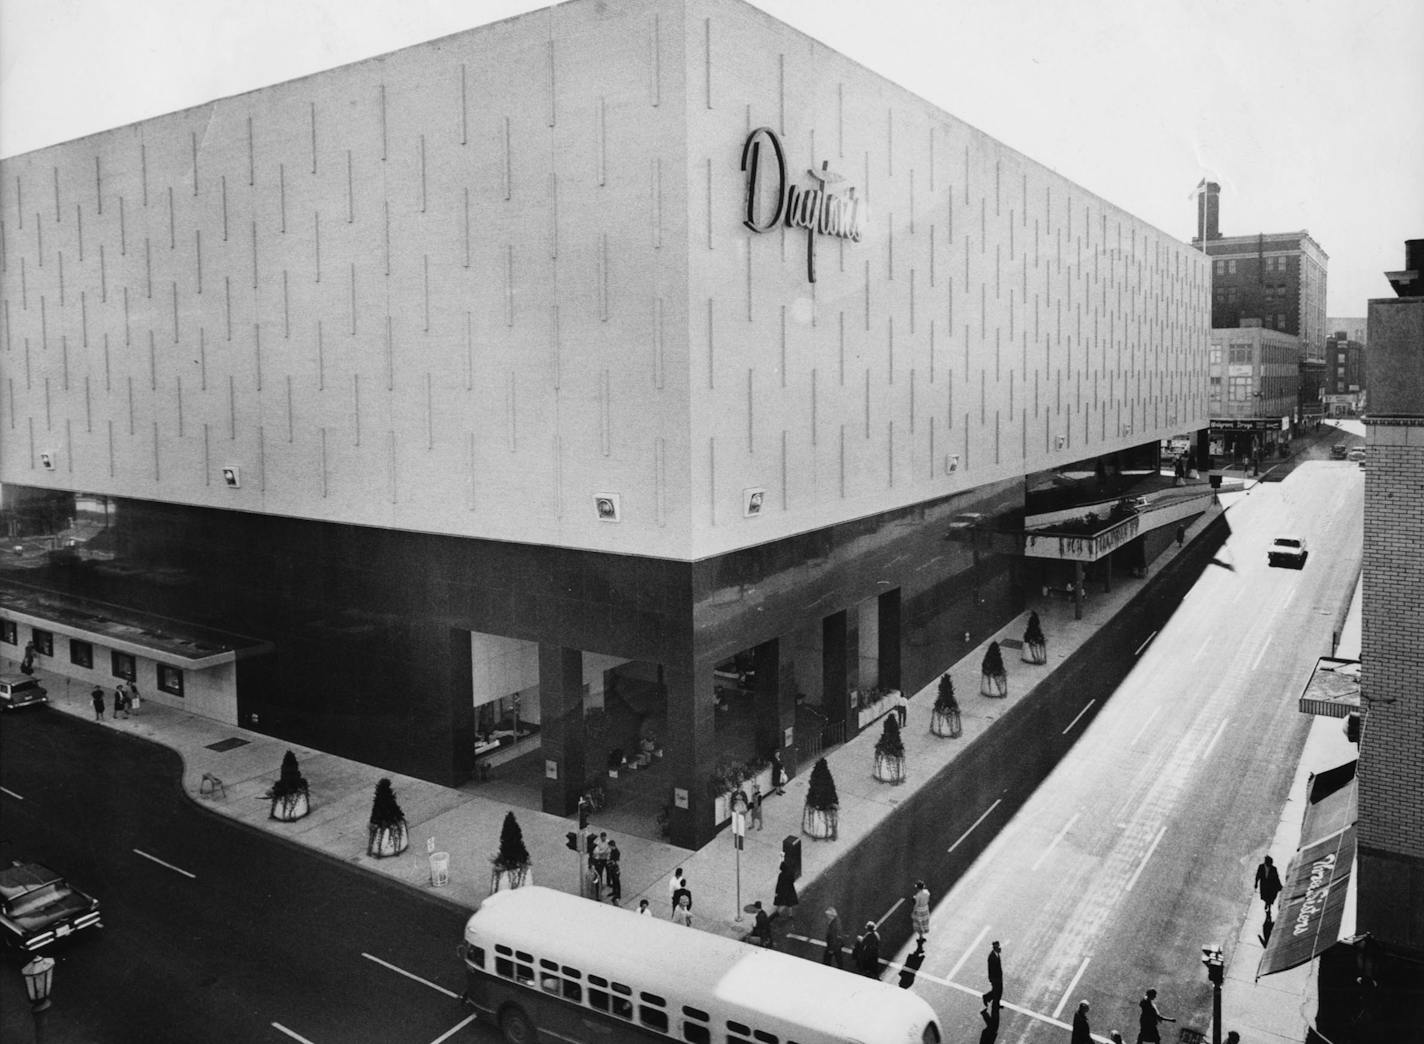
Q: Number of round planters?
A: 8